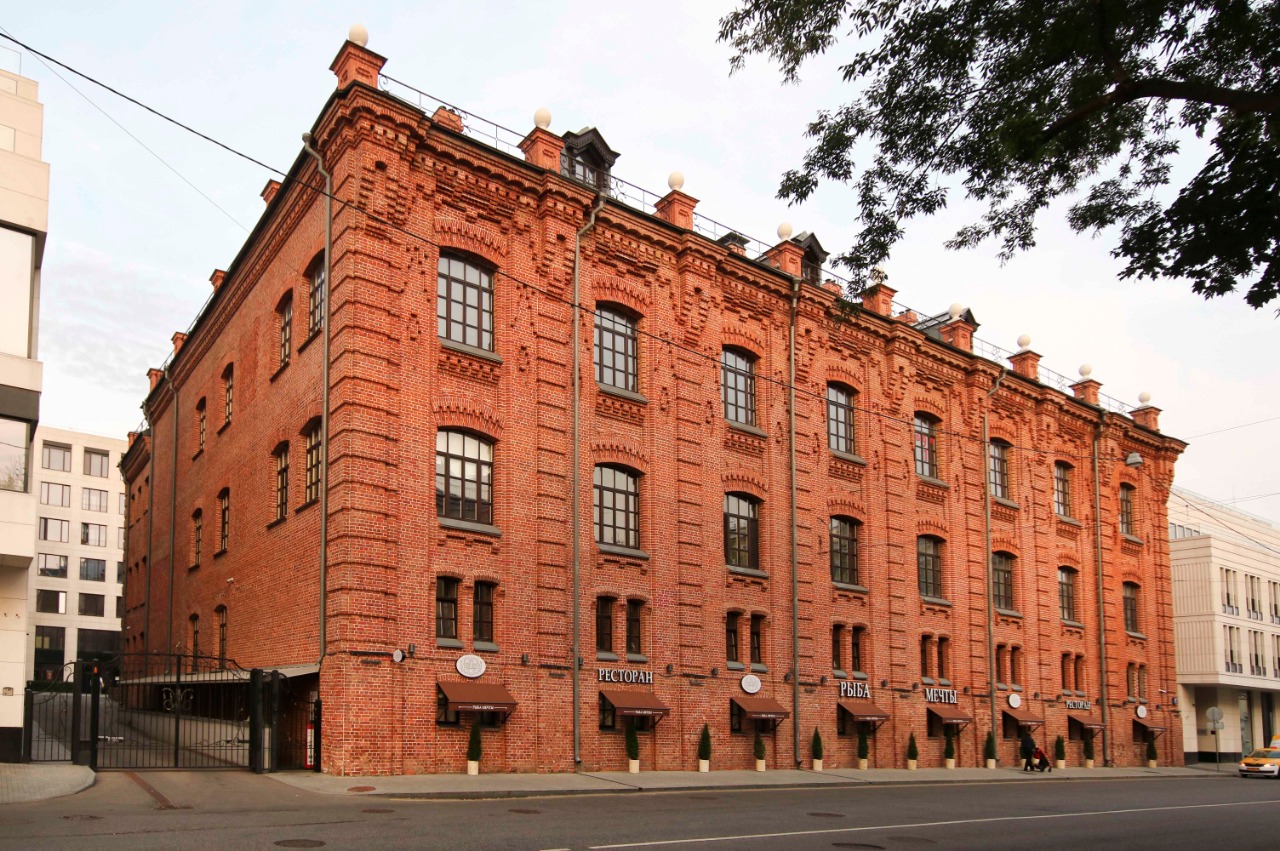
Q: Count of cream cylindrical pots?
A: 13